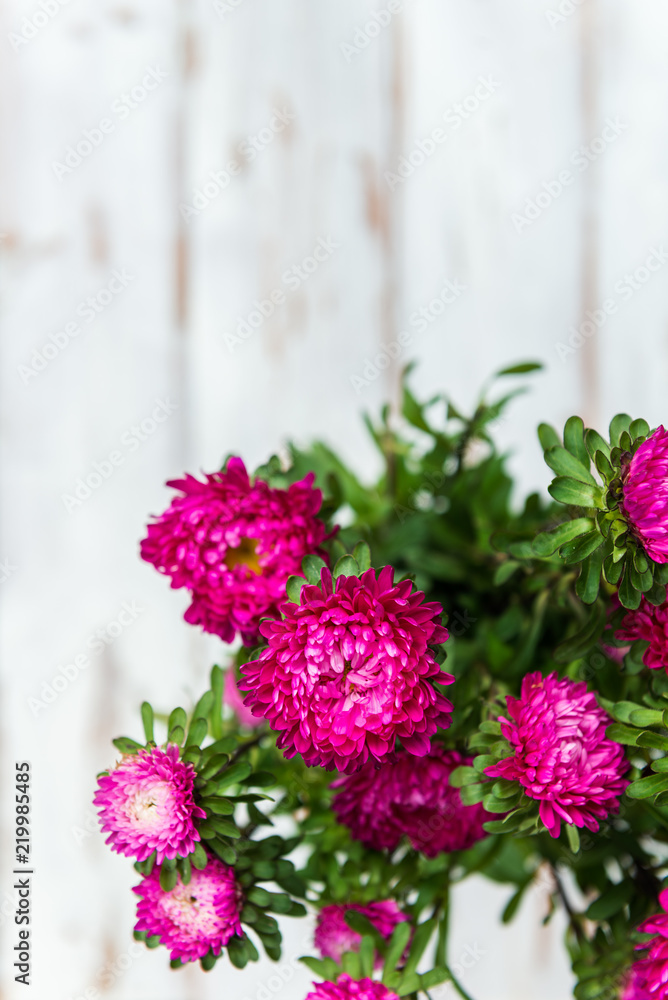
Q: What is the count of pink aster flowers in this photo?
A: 11